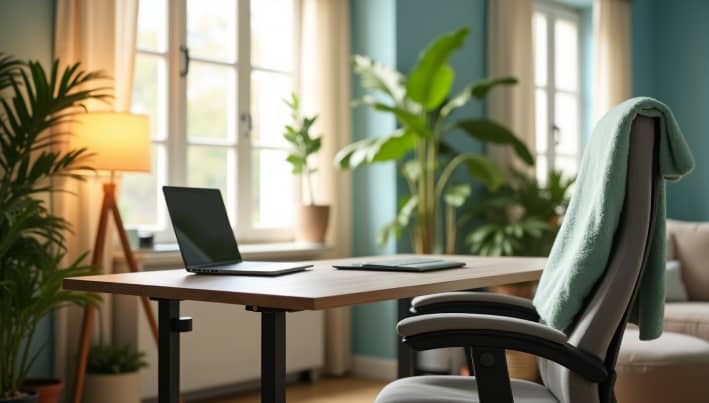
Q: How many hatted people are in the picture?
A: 0